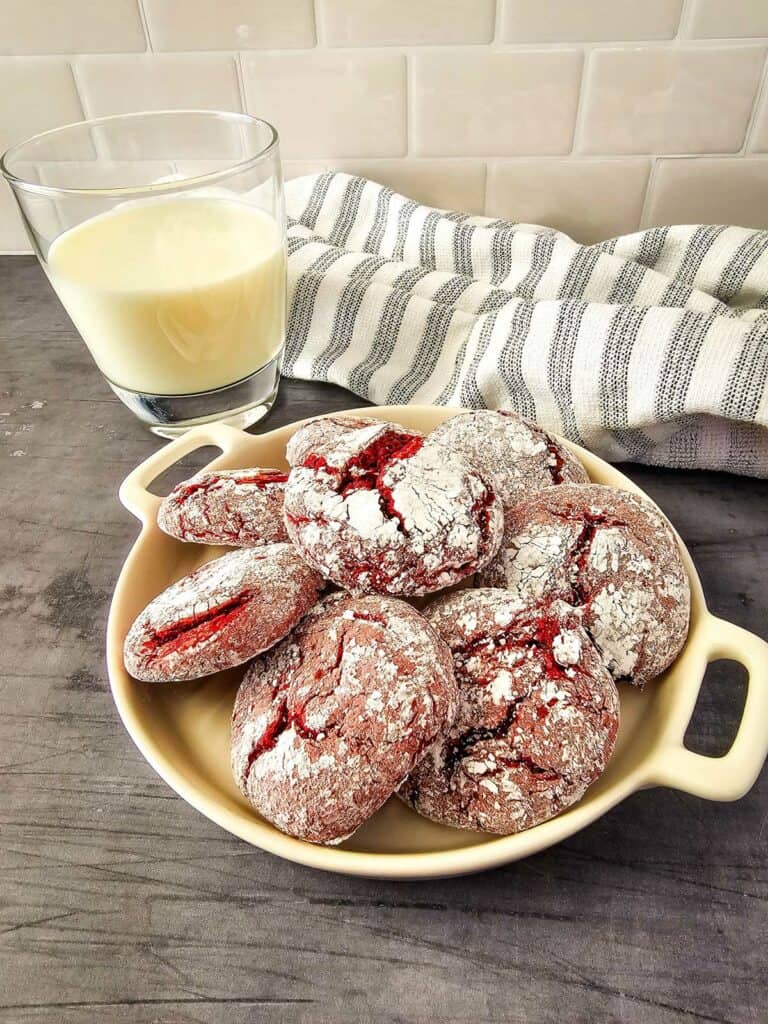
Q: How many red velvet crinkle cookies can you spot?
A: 7